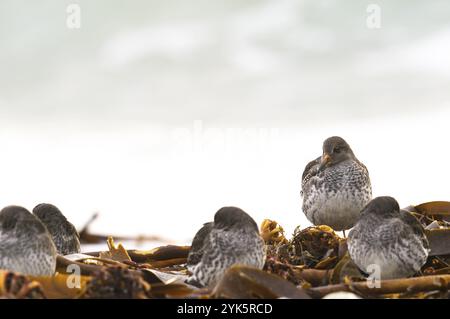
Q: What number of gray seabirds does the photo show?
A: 5